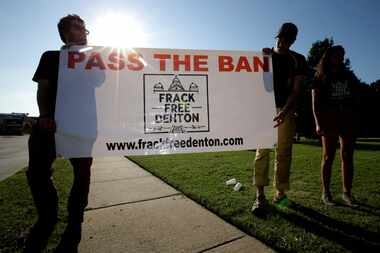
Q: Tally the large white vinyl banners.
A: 1